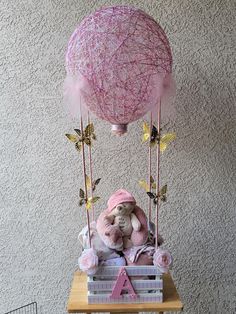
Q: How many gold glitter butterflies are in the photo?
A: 8